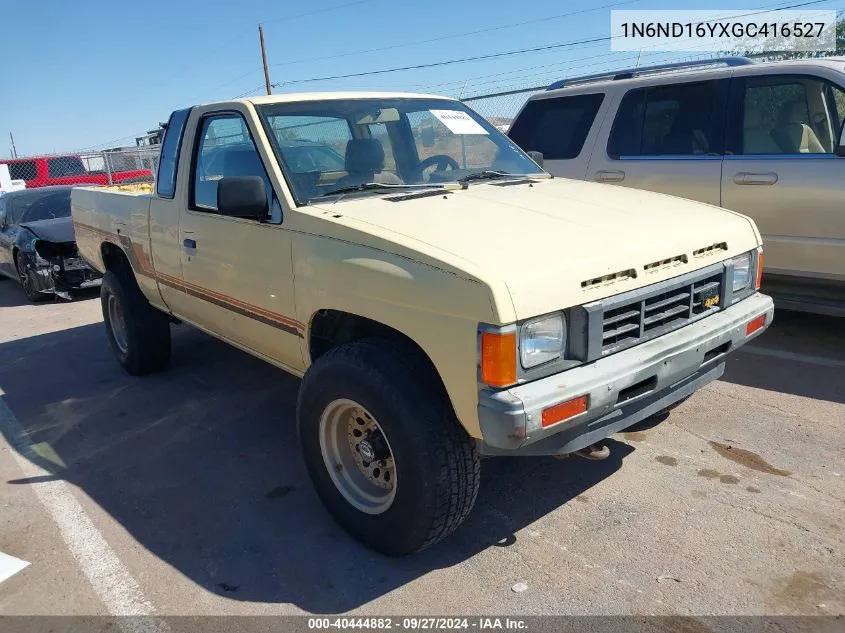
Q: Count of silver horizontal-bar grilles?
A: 1